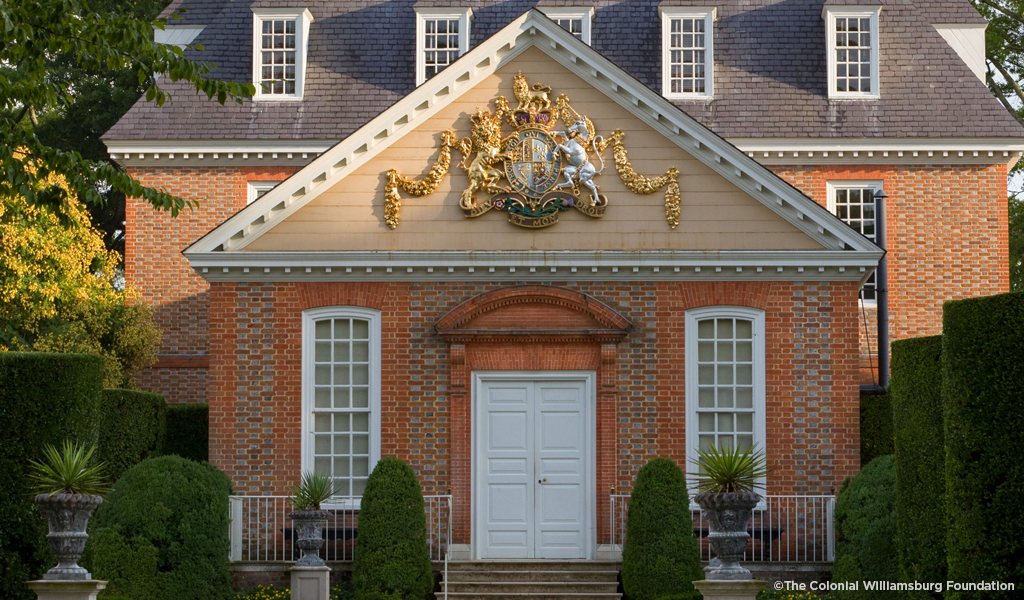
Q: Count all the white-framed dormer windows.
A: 5